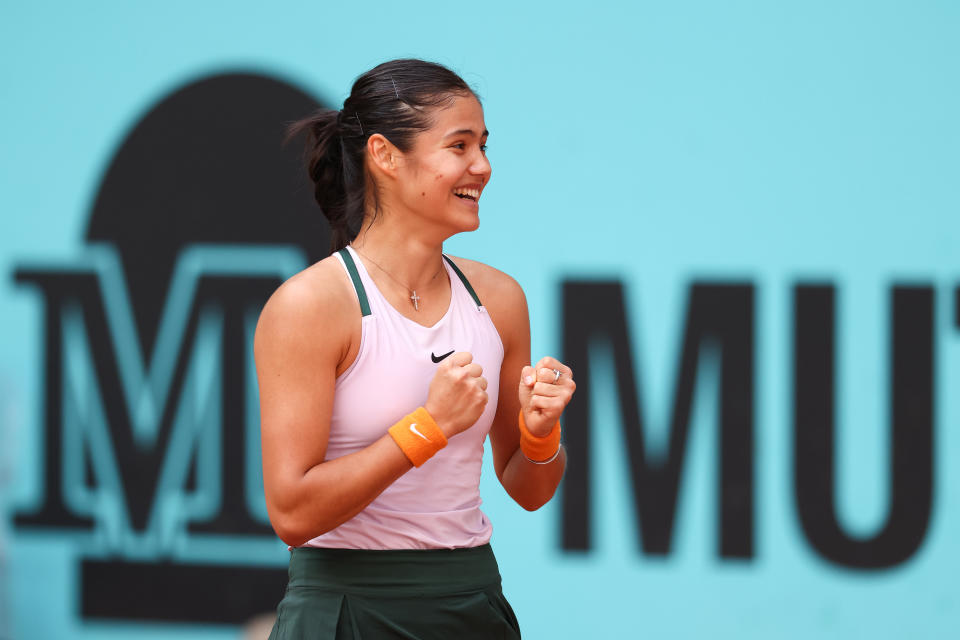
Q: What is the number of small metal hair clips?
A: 2